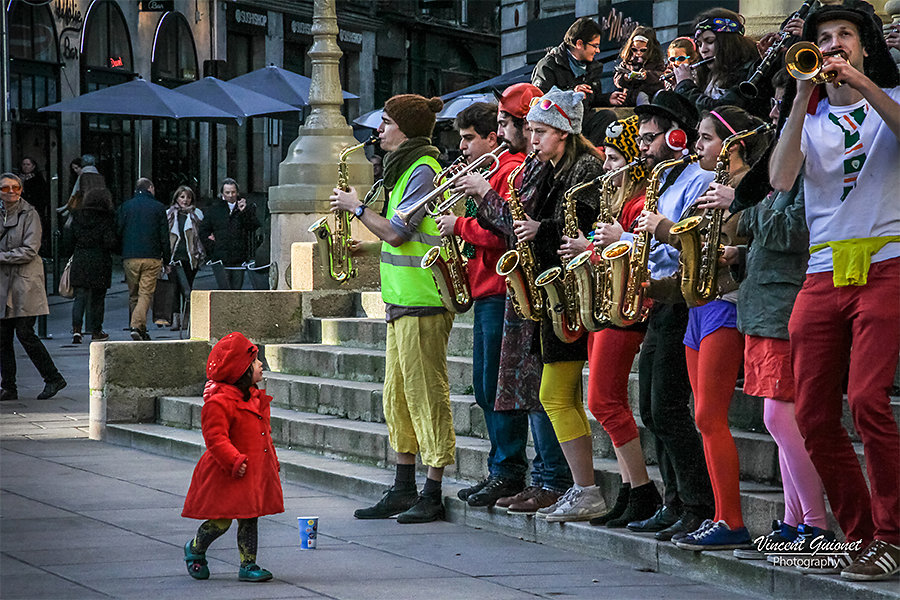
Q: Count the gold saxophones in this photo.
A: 7